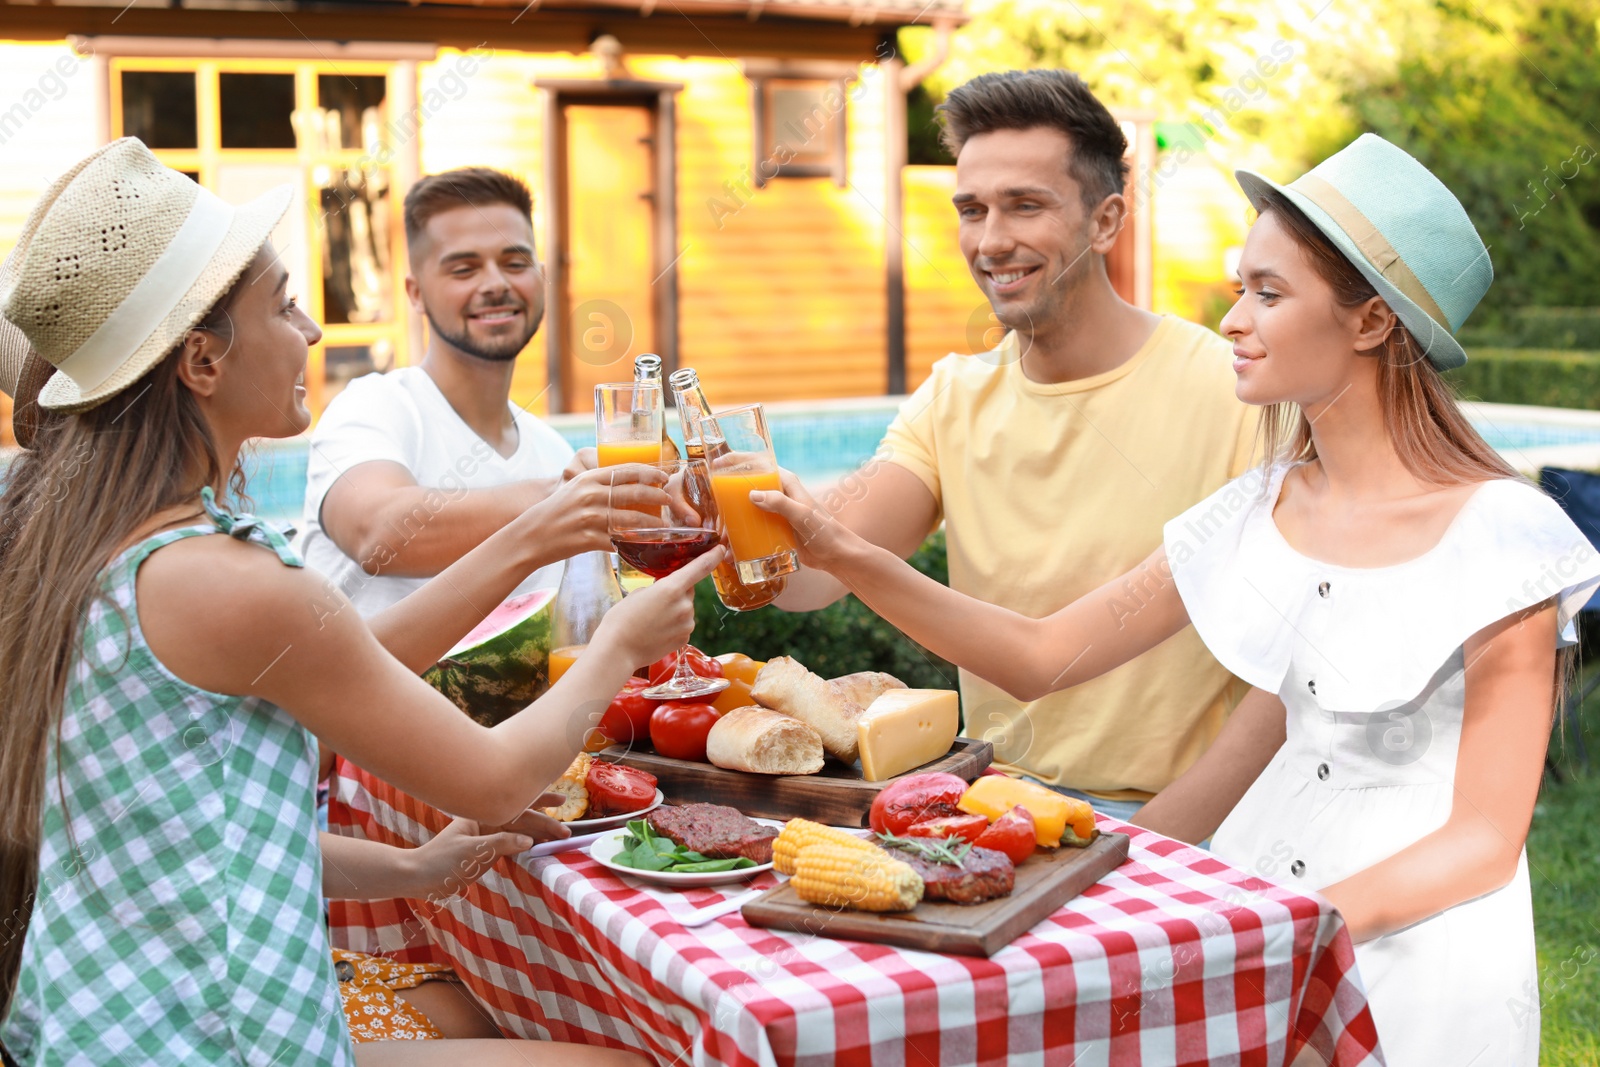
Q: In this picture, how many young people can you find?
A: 4